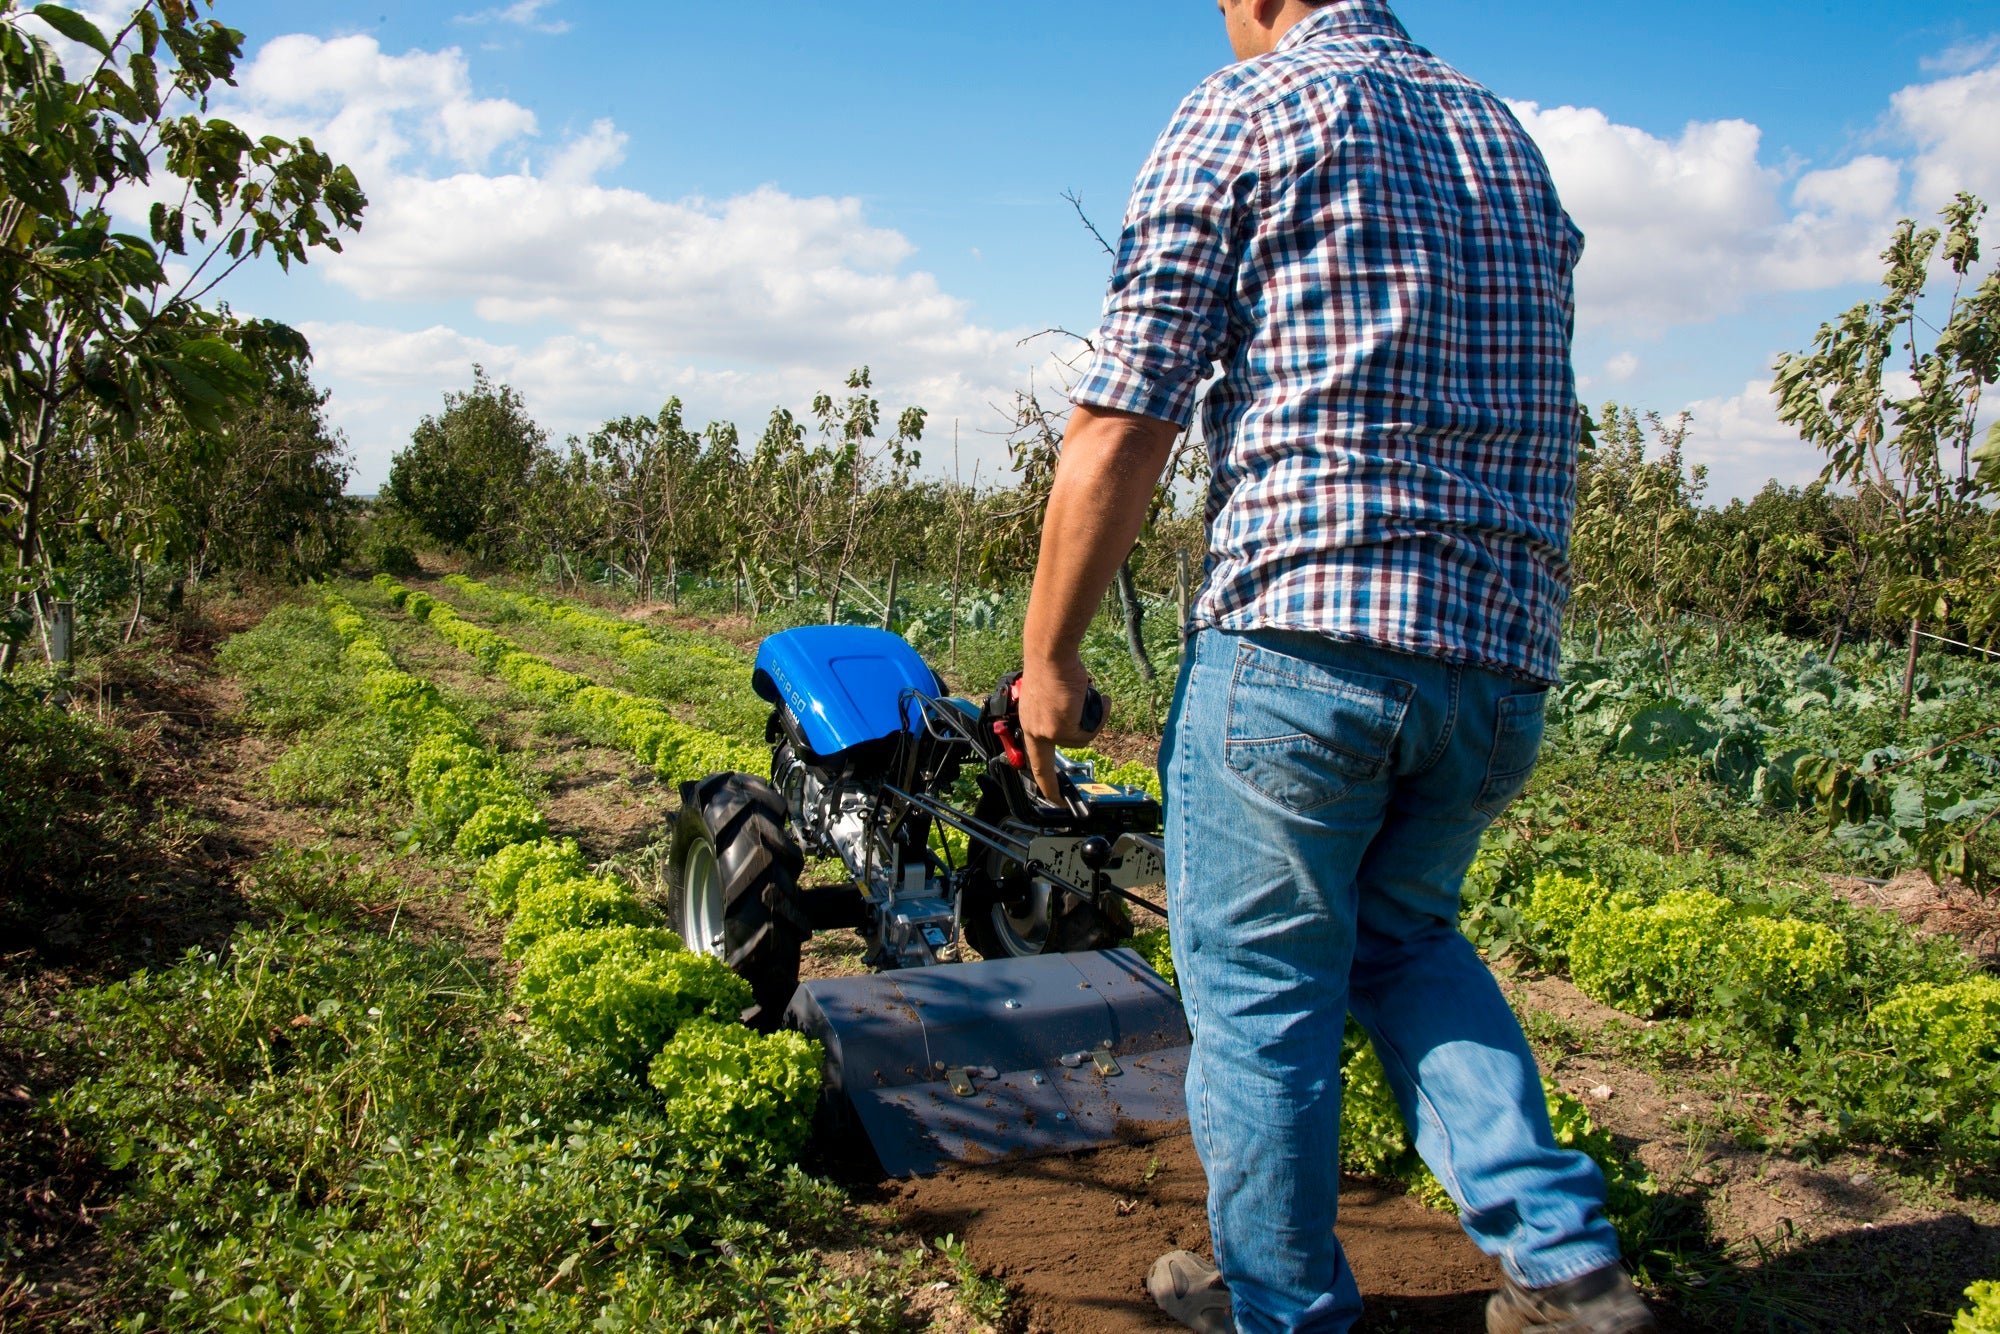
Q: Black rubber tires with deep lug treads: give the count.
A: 2